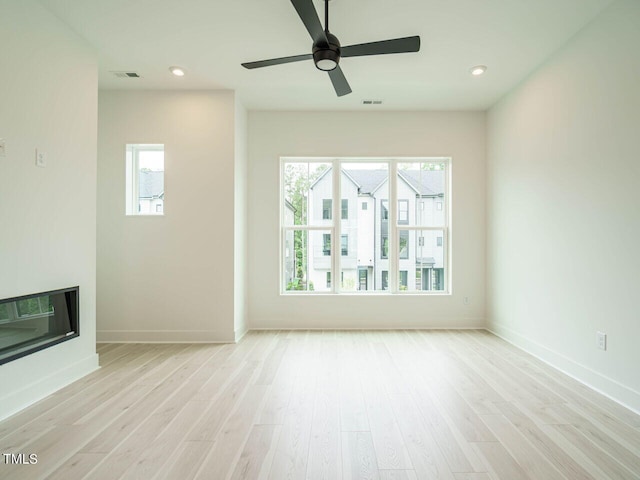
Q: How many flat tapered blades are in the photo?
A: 4